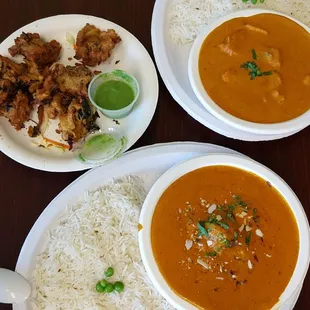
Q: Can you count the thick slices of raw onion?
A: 0